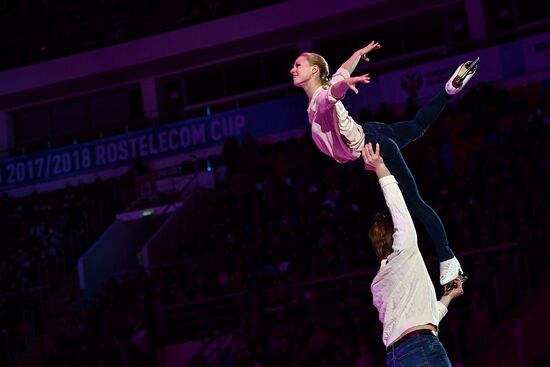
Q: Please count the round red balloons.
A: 0